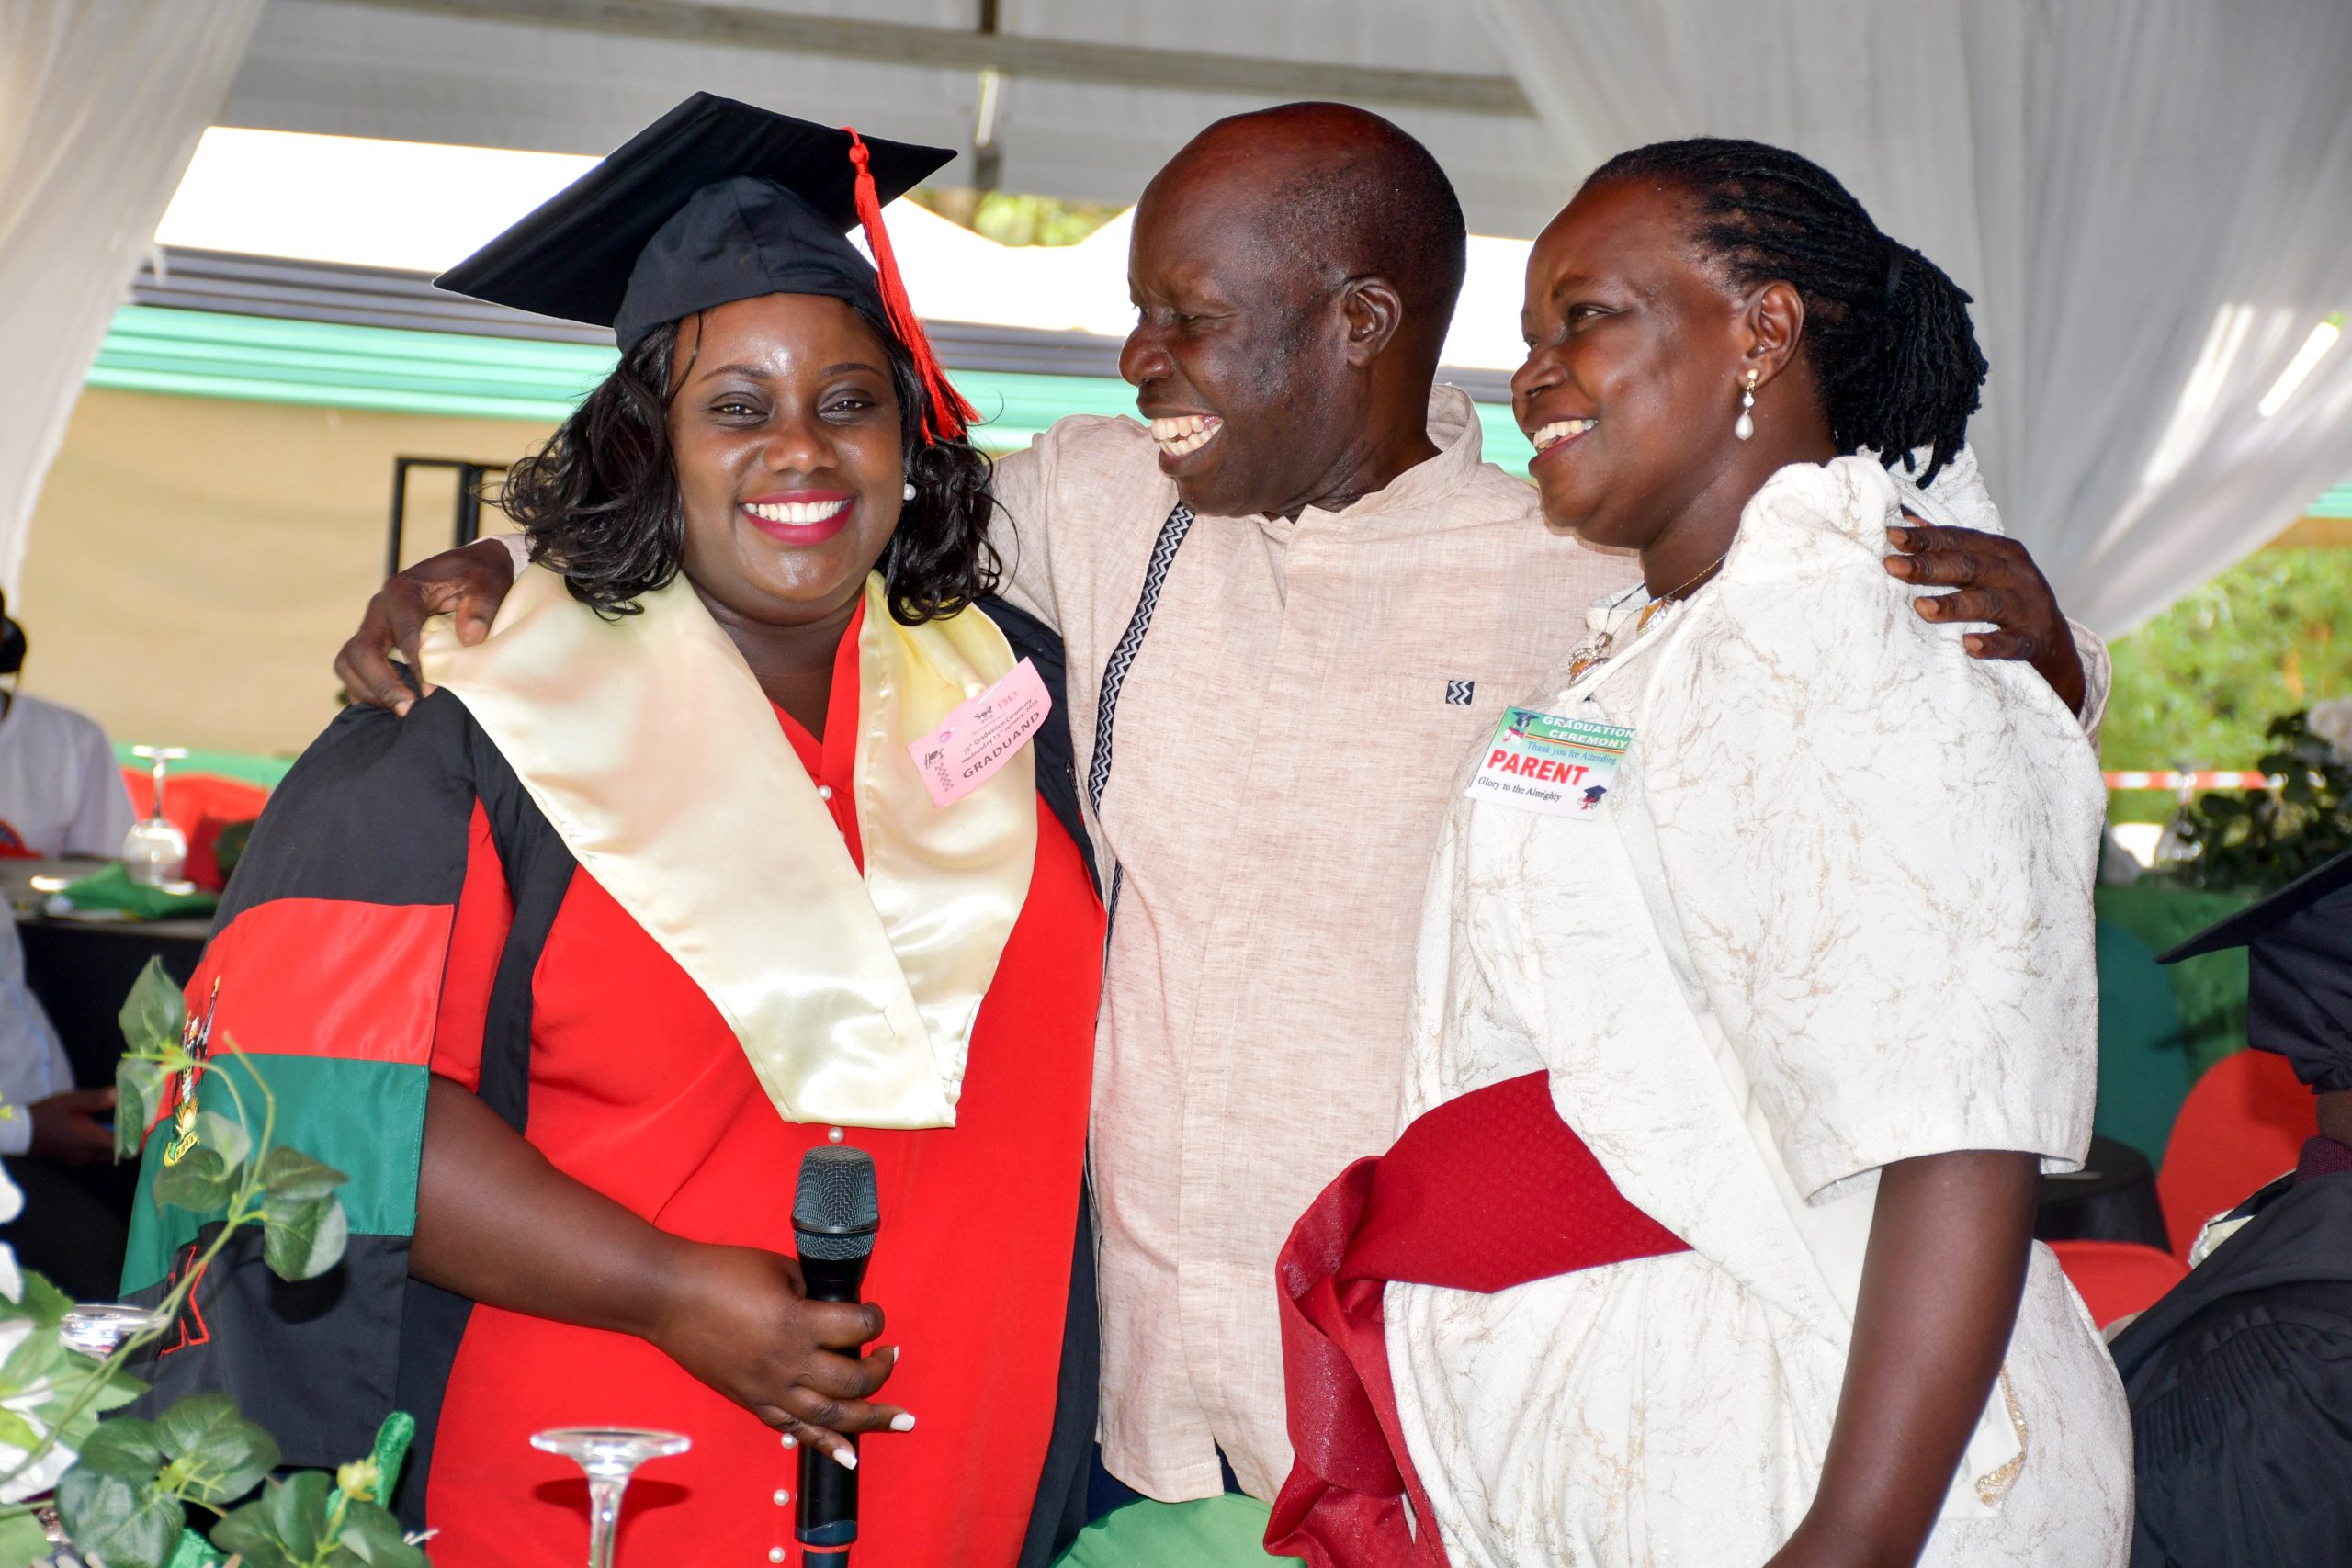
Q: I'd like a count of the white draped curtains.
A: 2